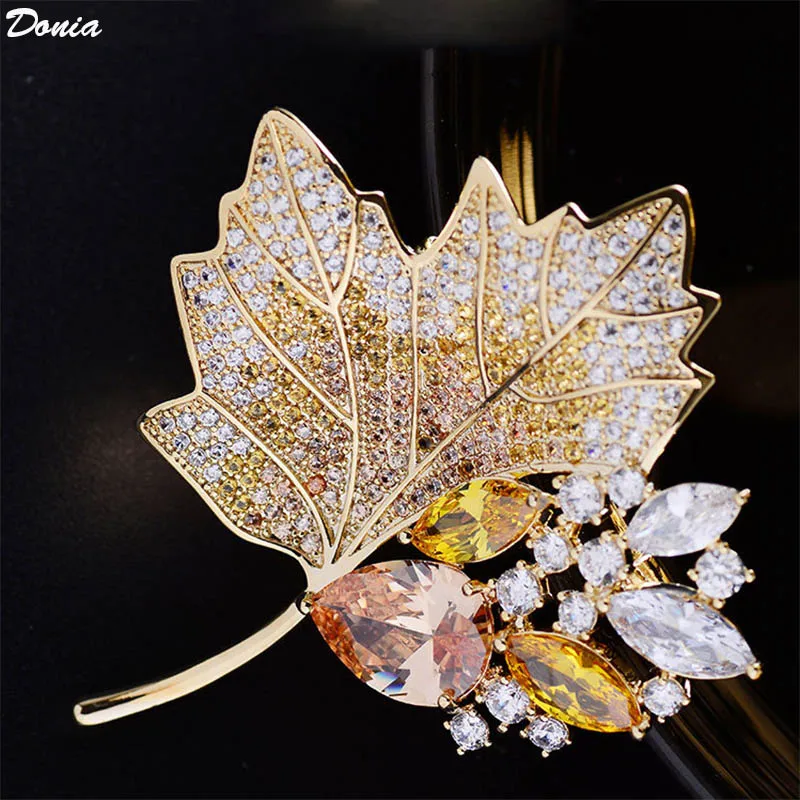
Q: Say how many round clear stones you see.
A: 11